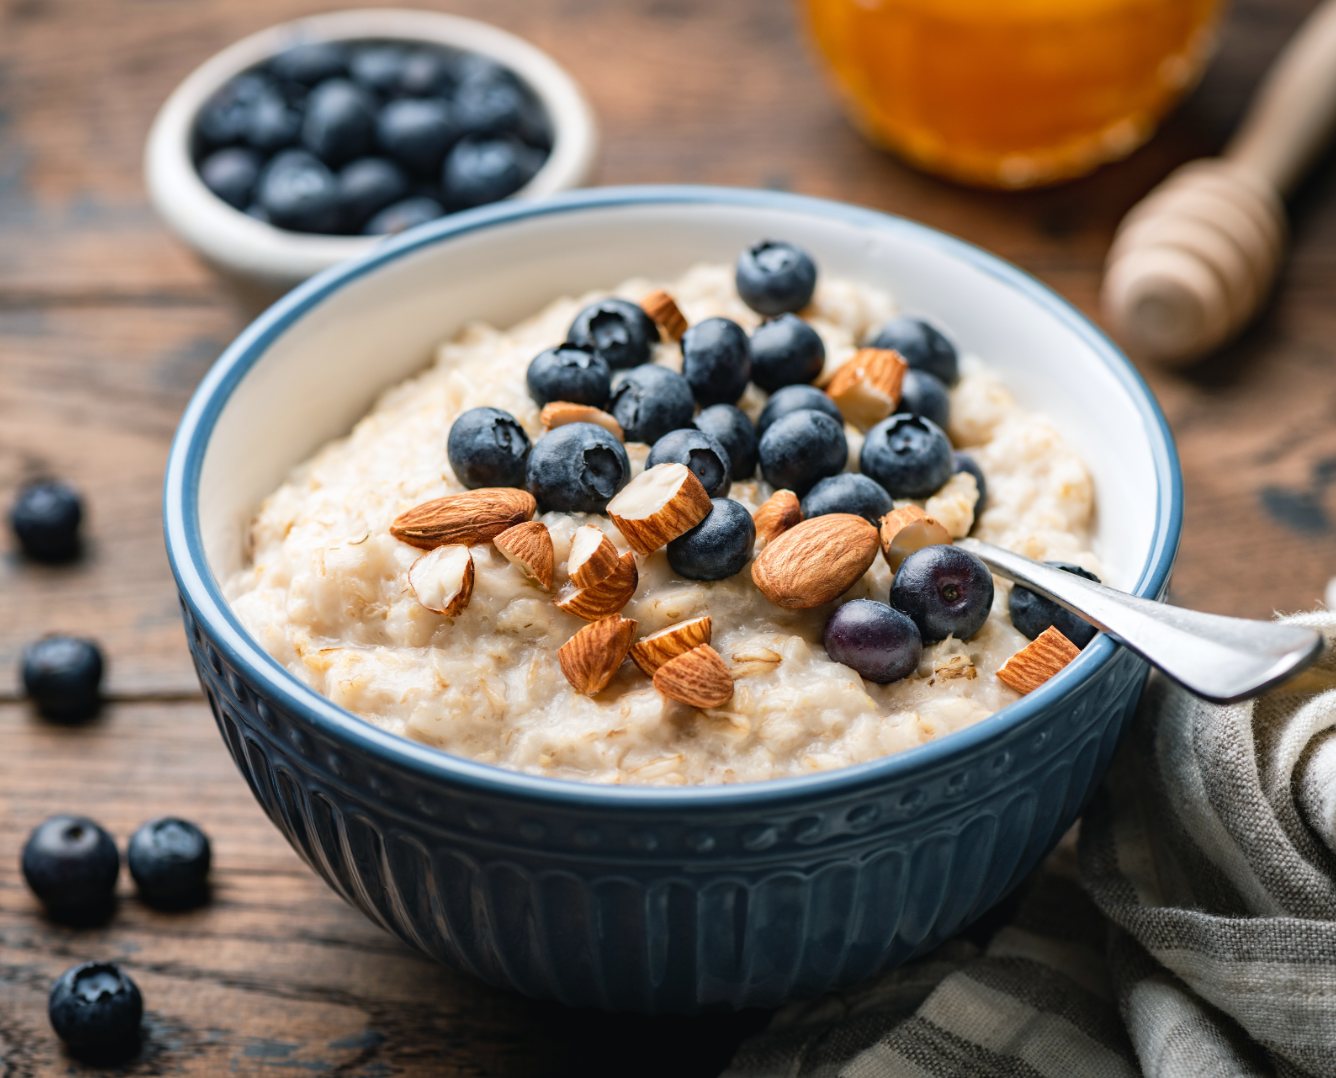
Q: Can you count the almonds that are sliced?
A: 14